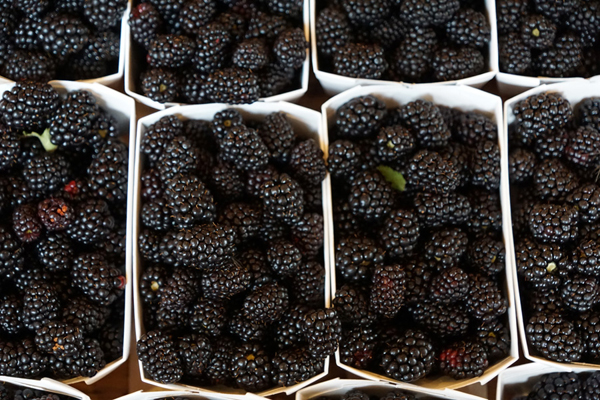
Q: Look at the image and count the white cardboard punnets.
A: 12